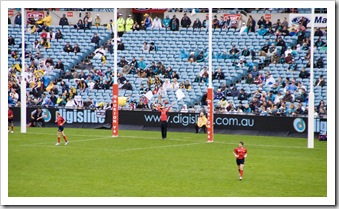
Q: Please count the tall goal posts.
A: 4